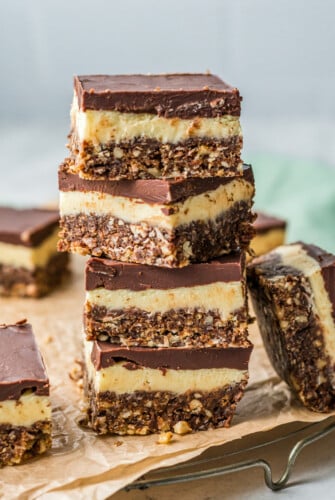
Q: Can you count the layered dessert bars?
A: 8